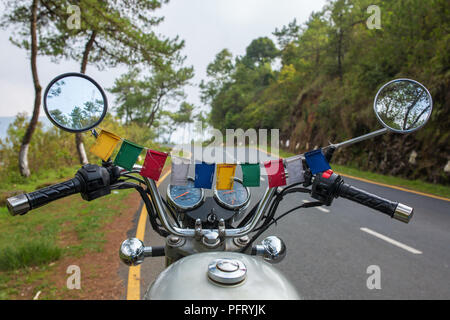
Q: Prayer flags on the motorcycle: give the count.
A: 10